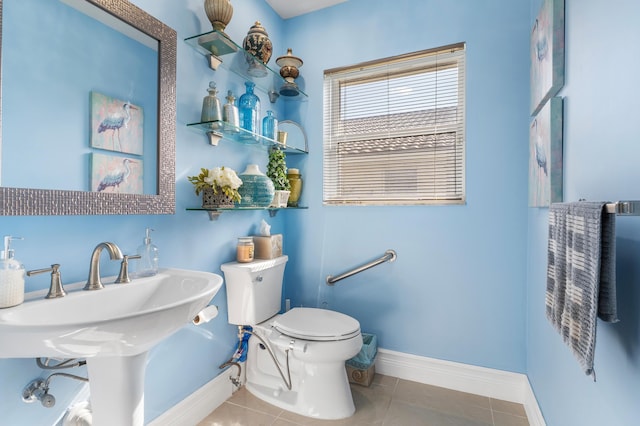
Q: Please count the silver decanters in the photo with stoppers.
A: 2